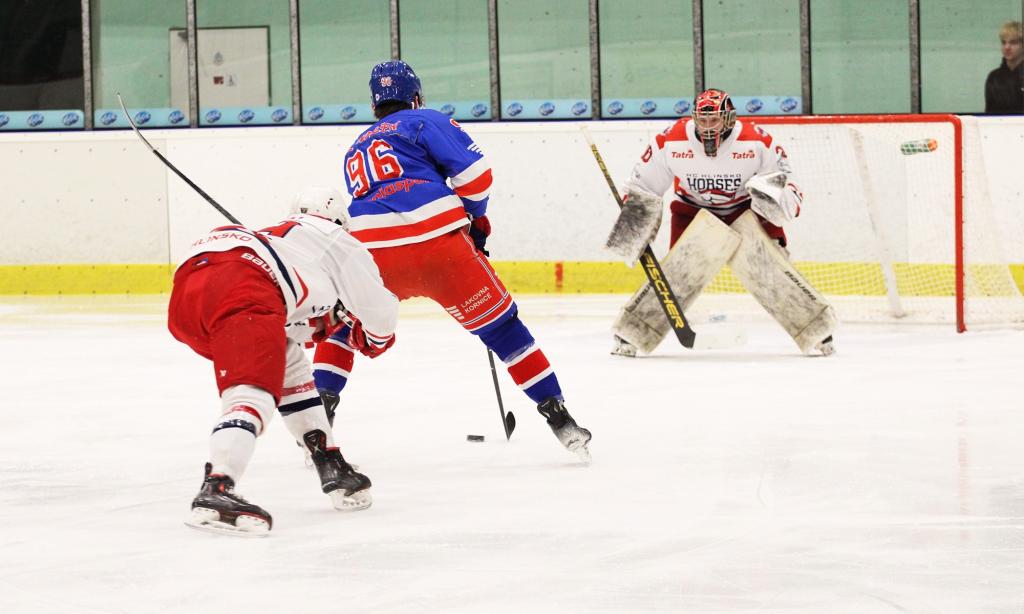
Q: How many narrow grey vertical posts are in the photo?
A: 9